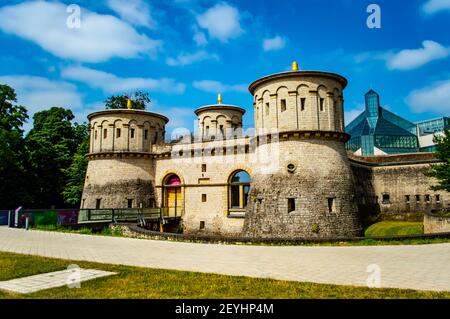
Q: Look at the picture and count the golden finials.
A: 3